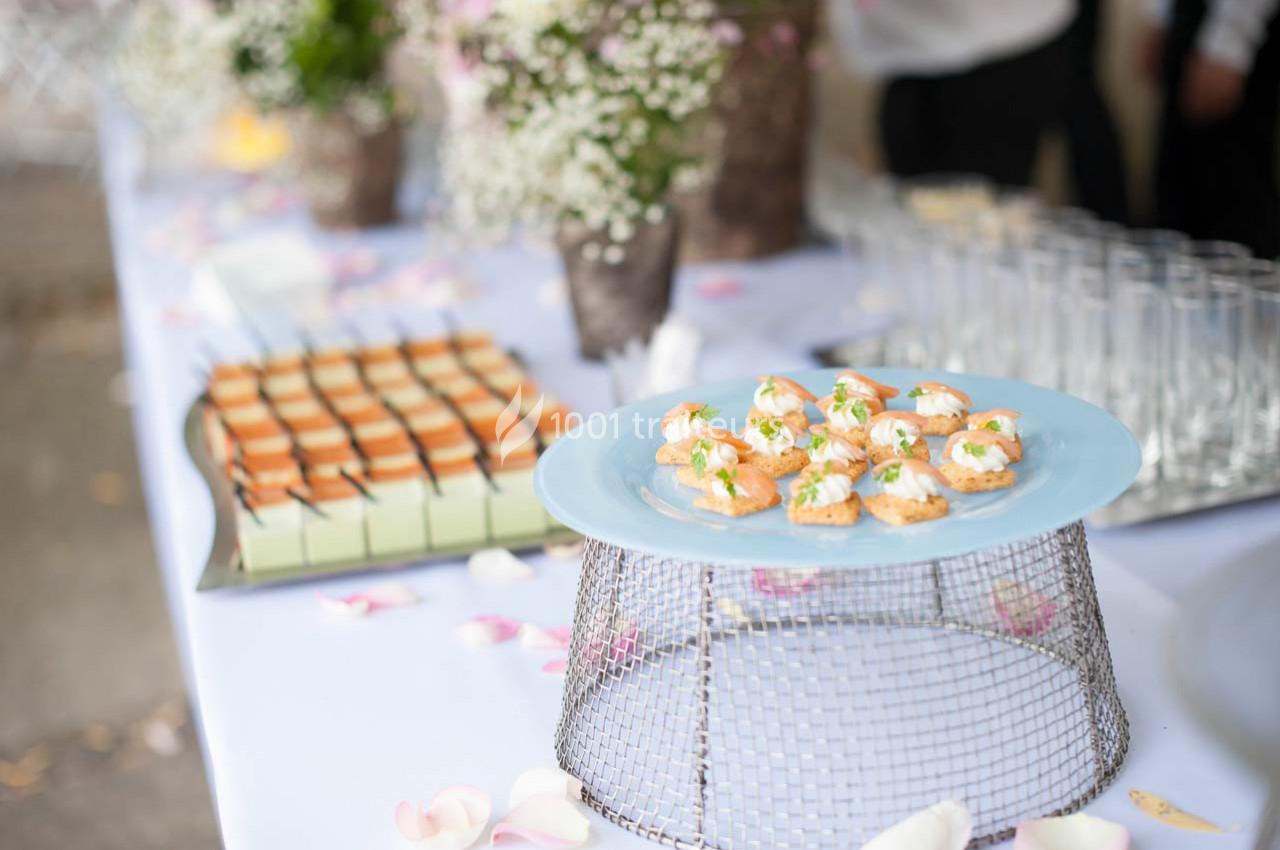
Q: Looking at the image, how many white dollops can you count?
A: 14